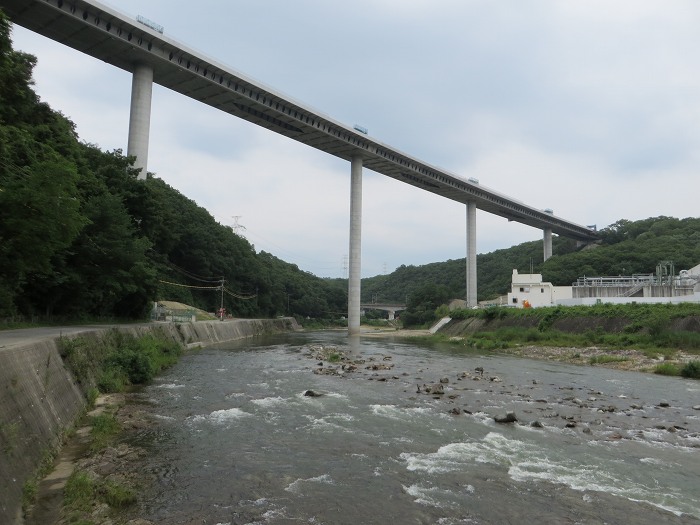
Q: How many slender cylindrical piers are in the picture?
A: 4